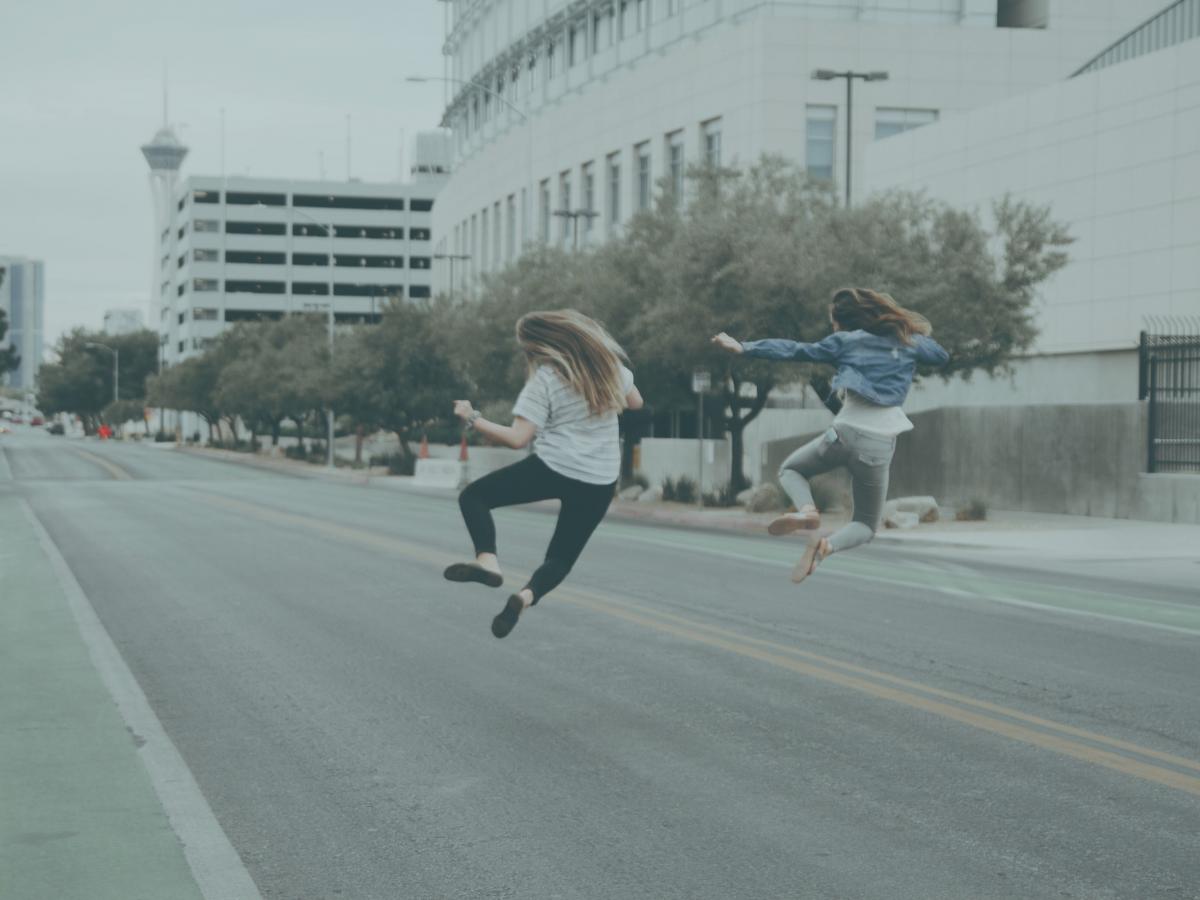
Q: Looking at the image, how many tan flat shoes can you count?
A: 2